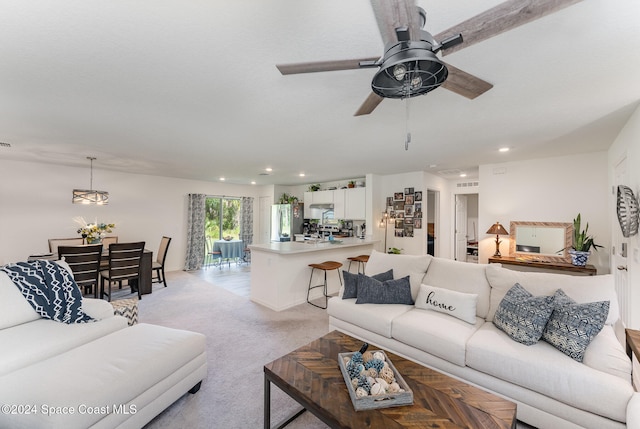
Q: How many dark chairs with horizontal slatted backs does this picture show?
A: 2